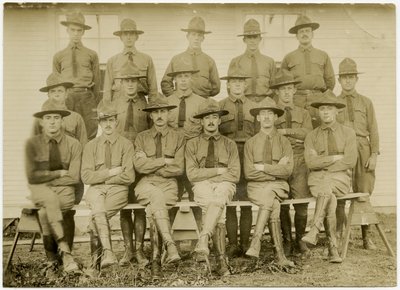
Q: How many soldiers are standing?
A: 11